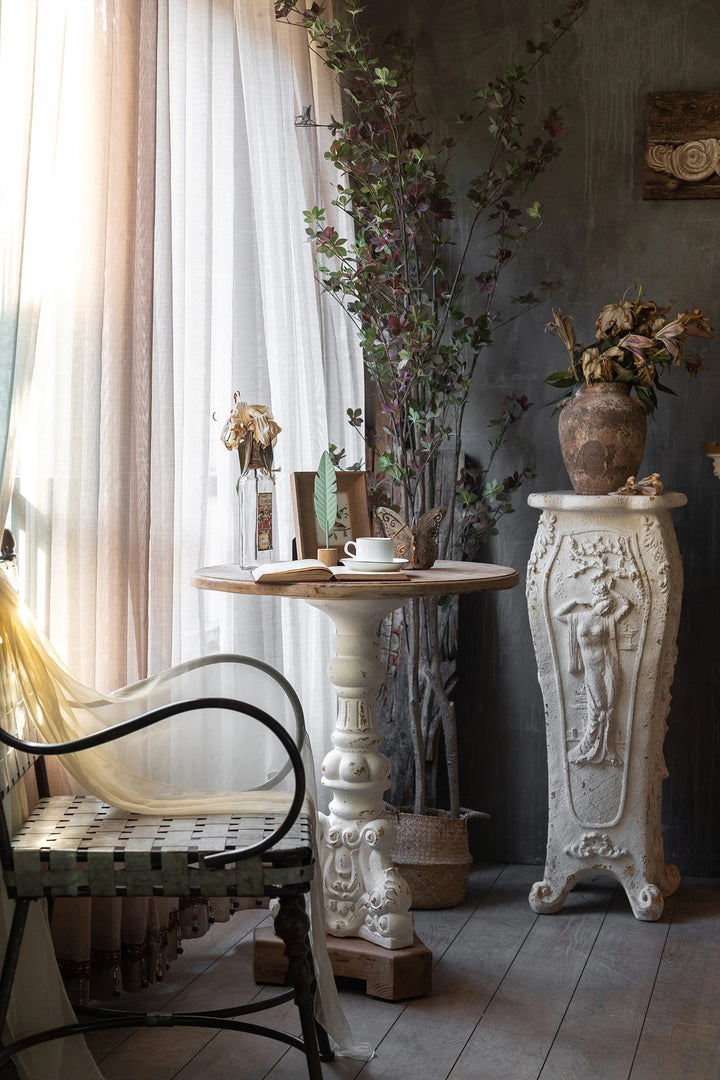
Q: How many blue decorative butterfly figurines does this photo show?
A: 0